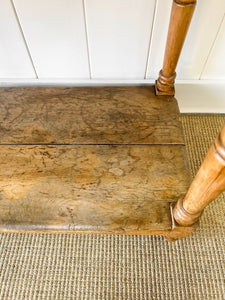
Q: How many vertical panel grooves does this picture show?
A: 4